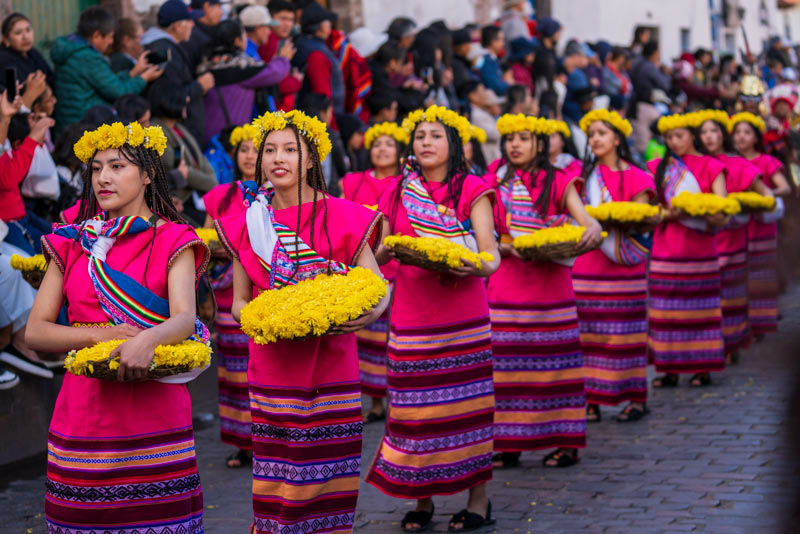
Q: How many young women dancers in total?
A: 12